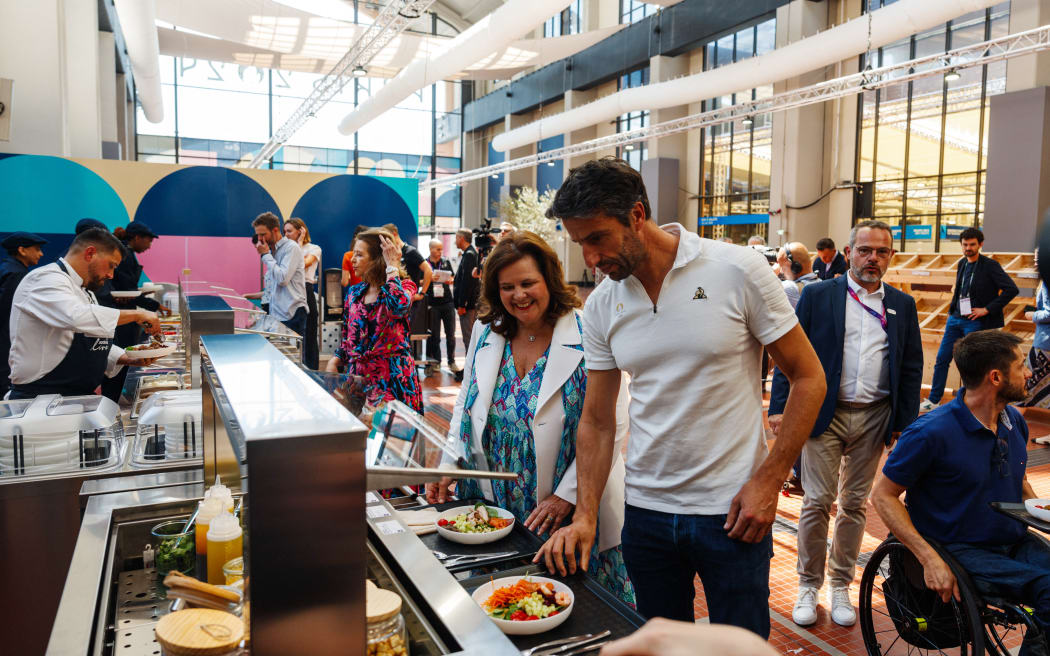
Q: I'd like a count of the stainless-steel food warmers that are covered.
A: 2